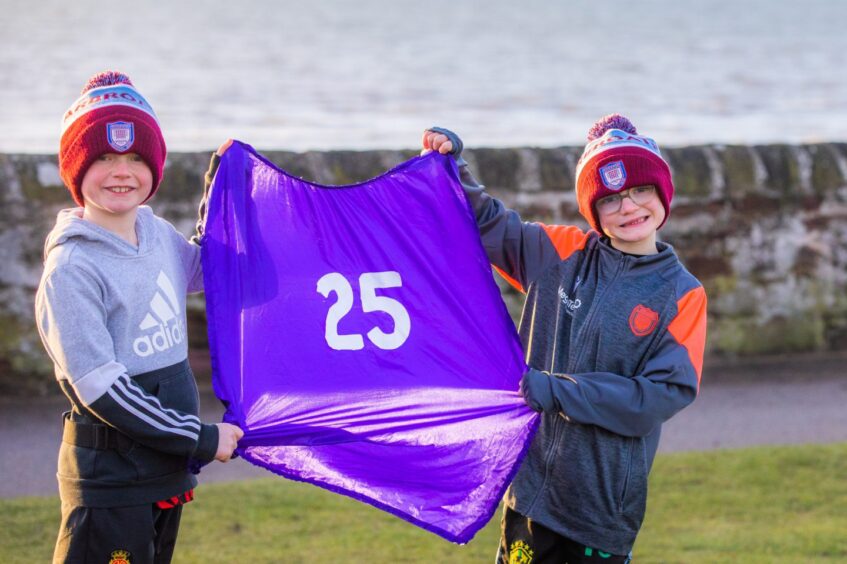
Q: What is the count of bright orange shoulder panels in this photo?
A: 2